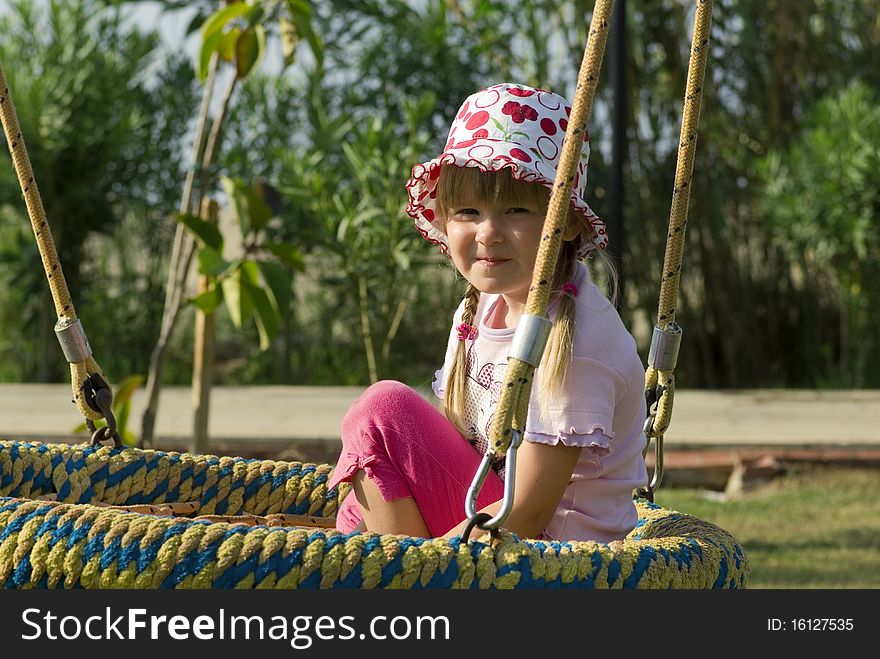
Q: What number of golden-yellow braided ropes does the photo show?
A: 3